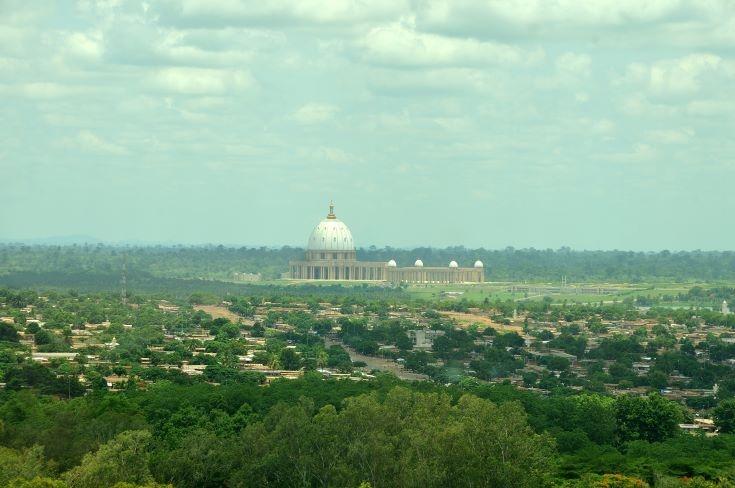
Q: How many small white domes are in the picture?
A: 4